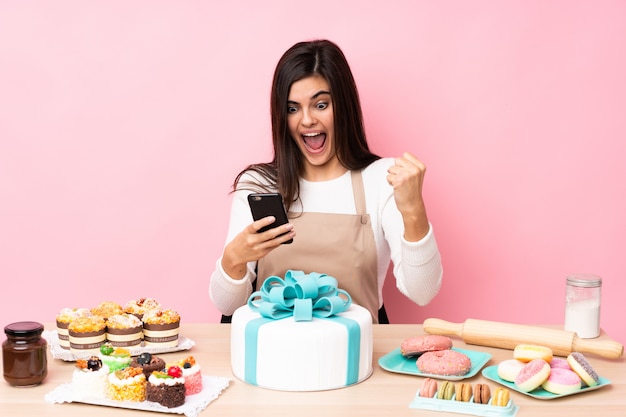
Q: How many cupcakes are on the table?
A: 12